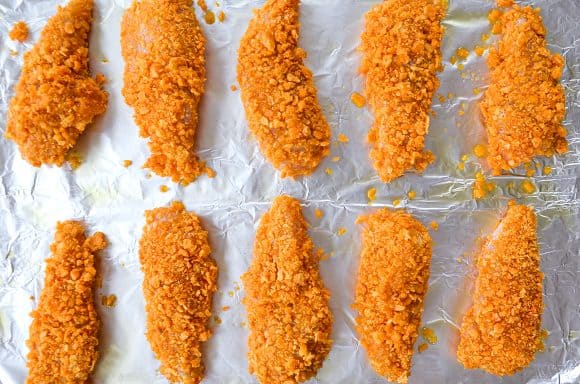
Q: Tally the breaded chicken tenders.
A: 10